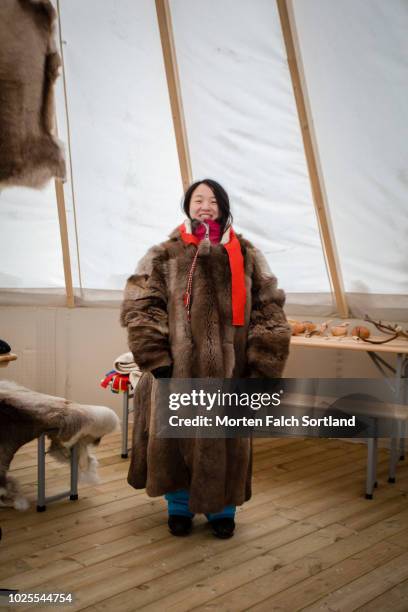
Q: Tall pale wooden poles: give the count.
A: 3